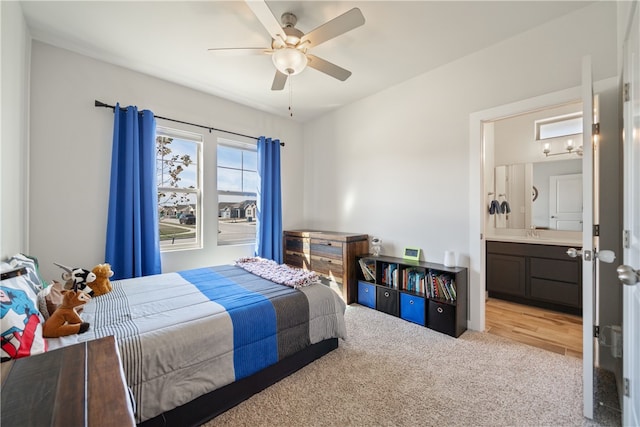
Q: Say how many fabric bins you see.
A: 4